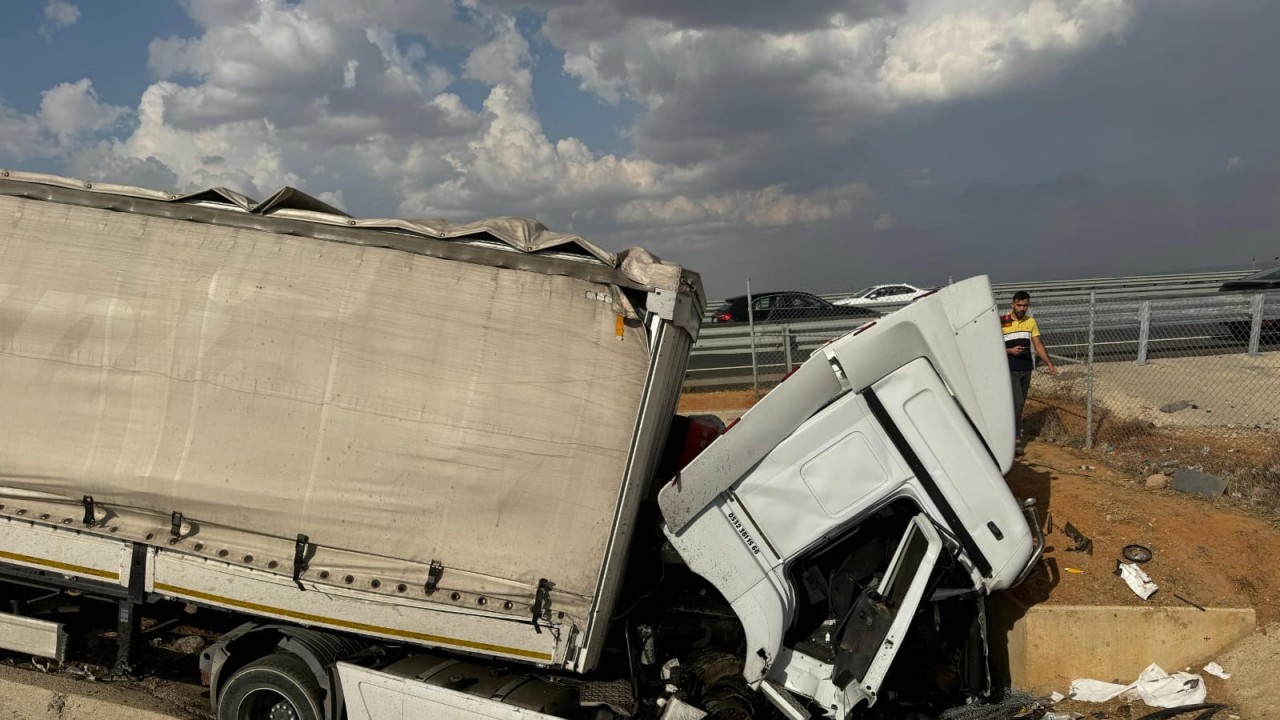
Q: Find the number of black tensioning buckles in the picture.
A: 5